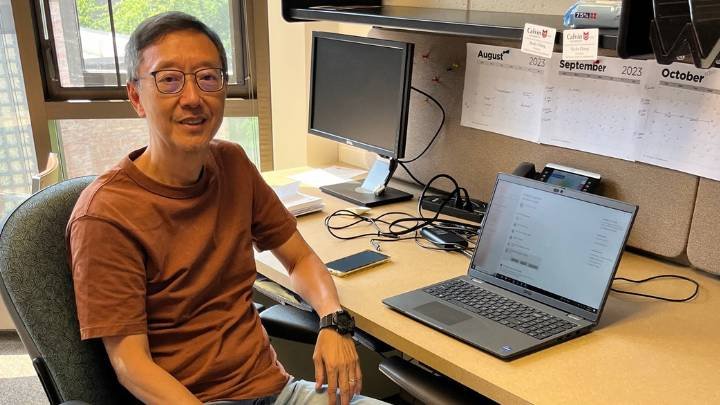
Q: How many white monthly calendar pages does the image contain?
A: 3